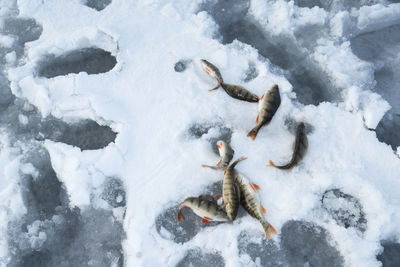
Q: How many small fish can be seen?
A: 8